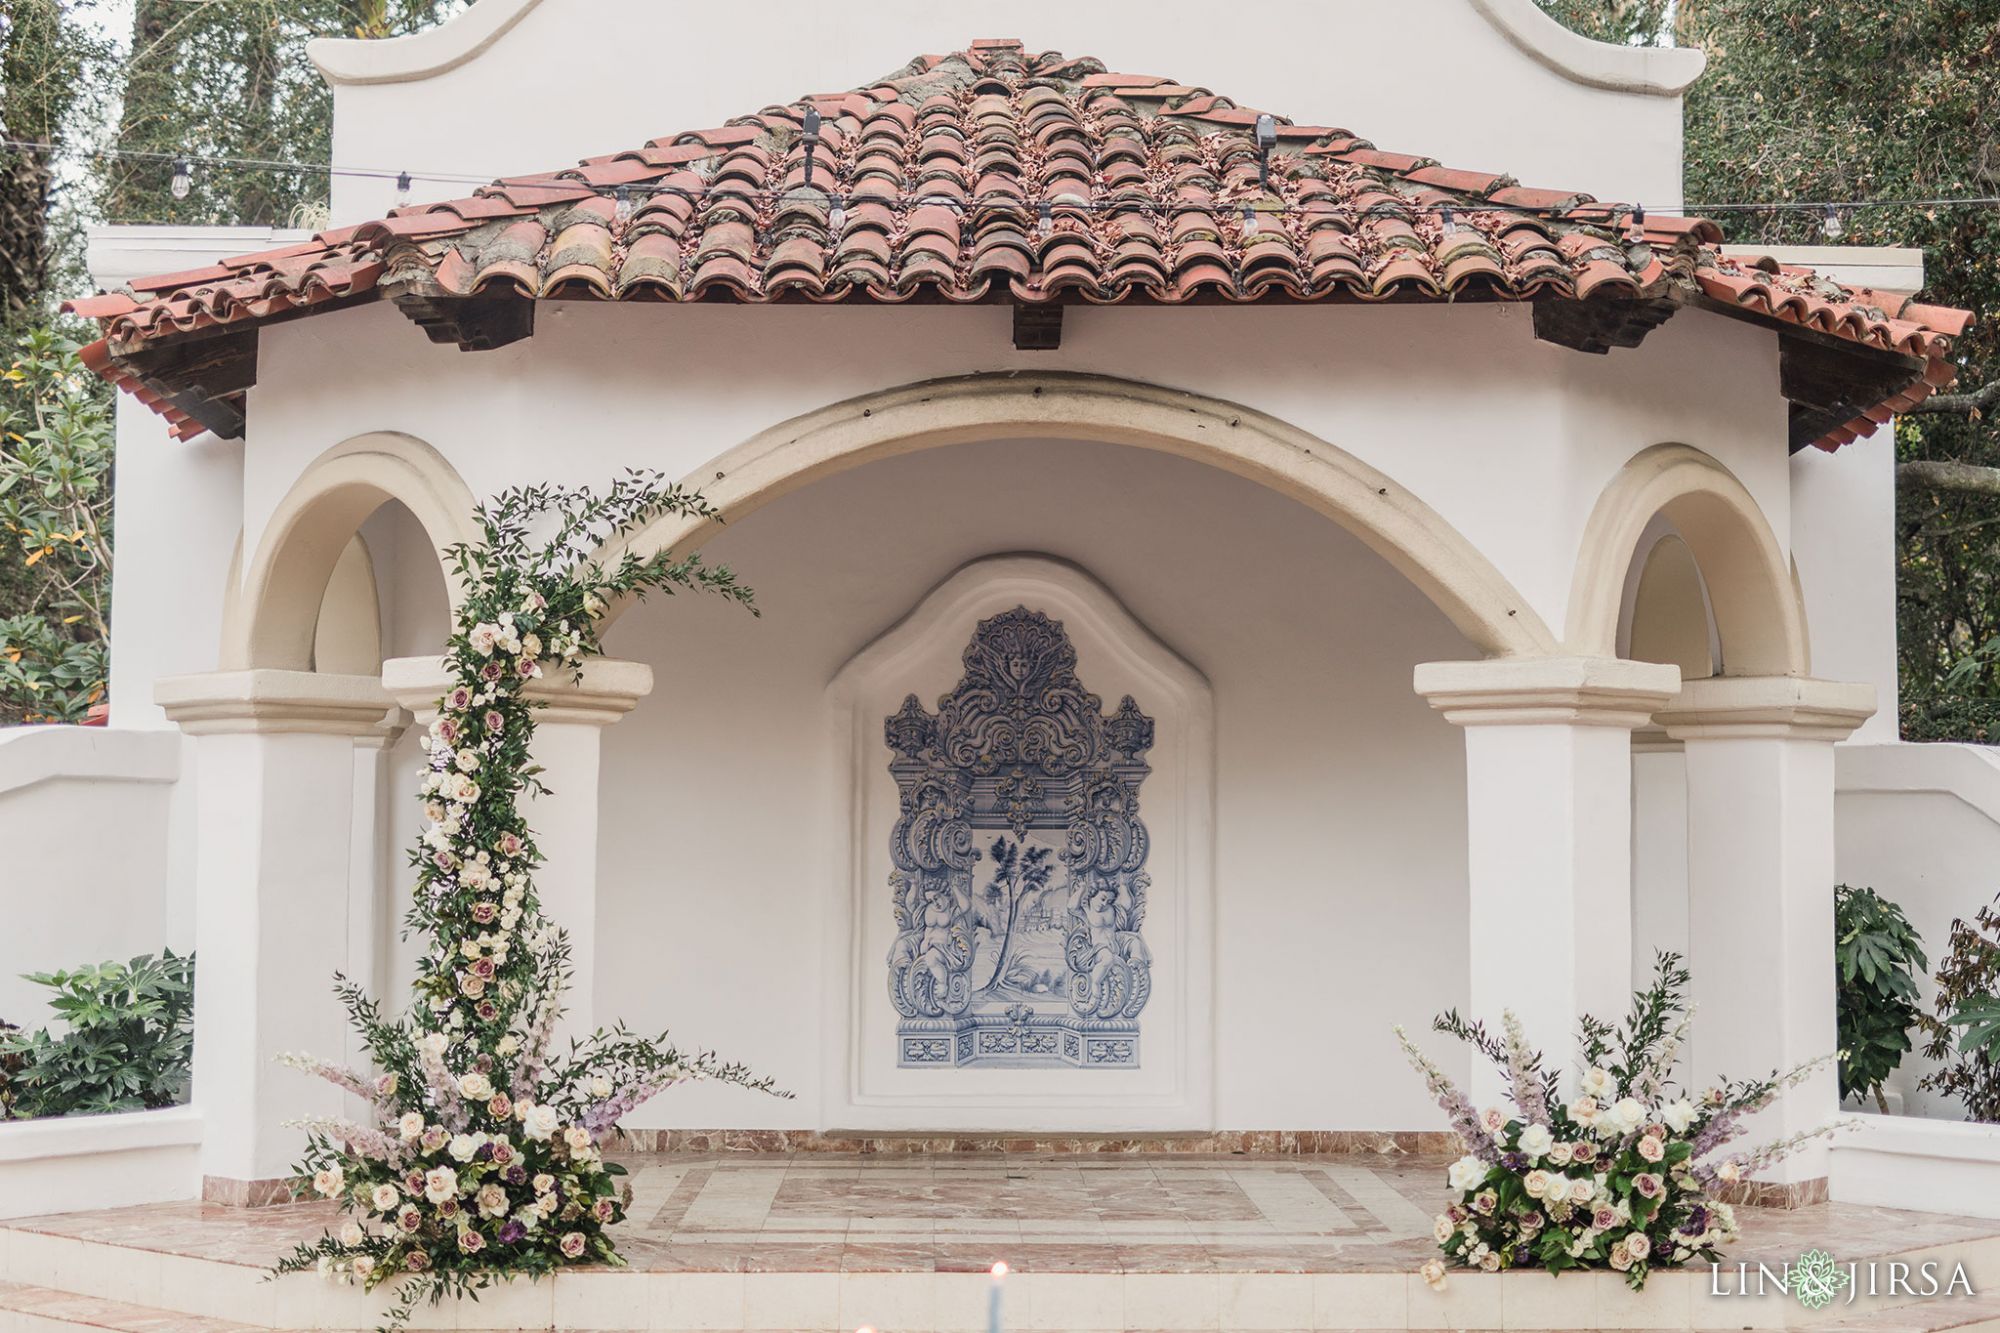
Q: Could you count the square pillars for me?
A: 4